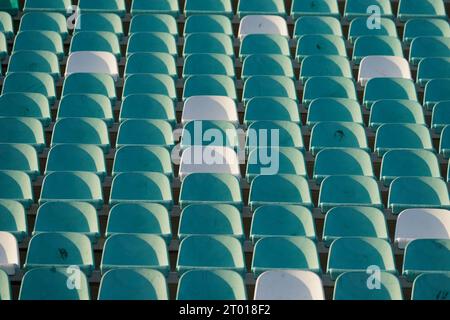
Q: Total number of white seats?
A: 8